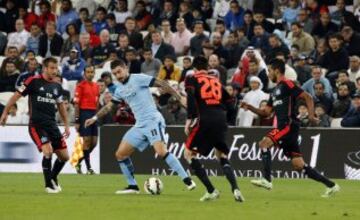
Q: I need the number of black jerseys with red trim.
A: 3